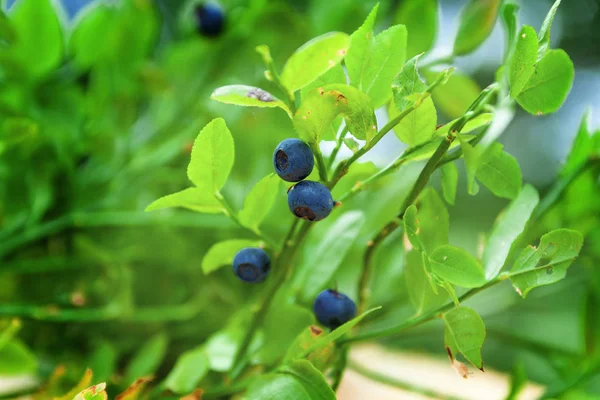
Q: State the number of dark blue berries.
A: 5